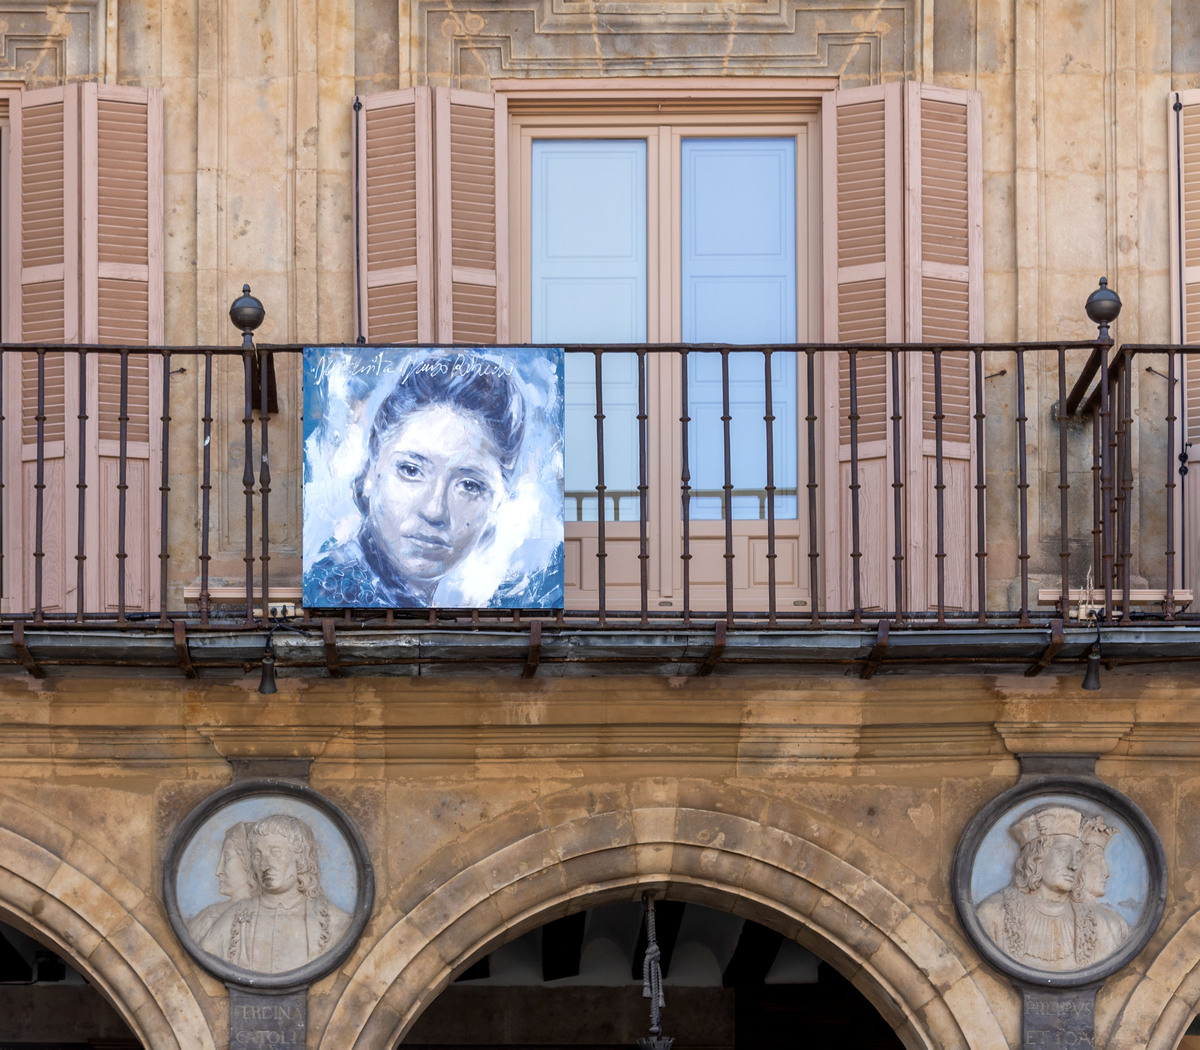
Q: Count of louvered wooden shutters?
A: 7